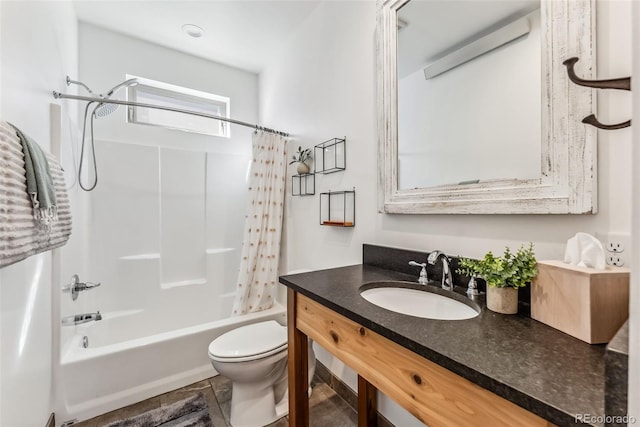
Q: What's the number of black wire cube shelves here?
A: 3